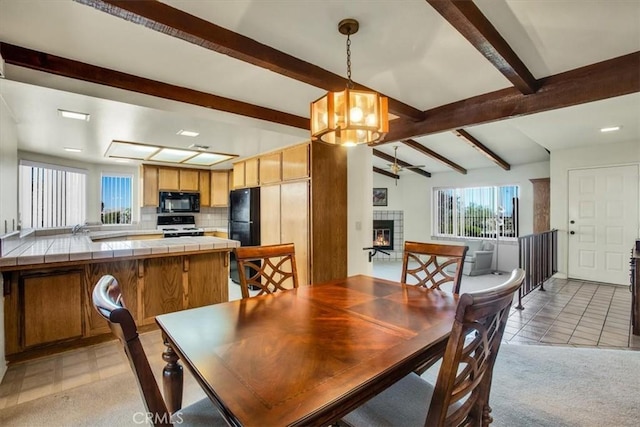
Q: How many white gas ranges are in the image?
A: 1